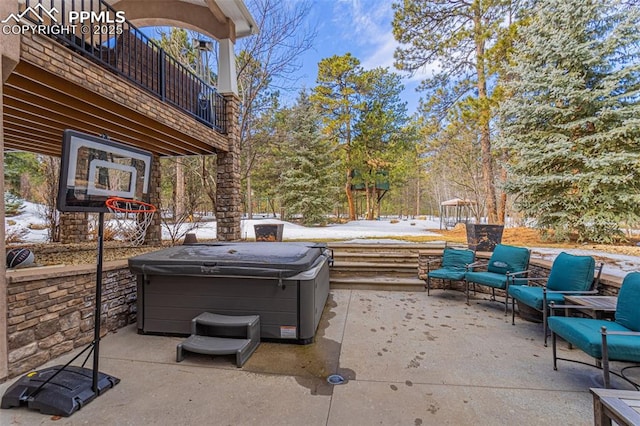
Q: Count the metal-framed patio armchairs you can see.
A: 4